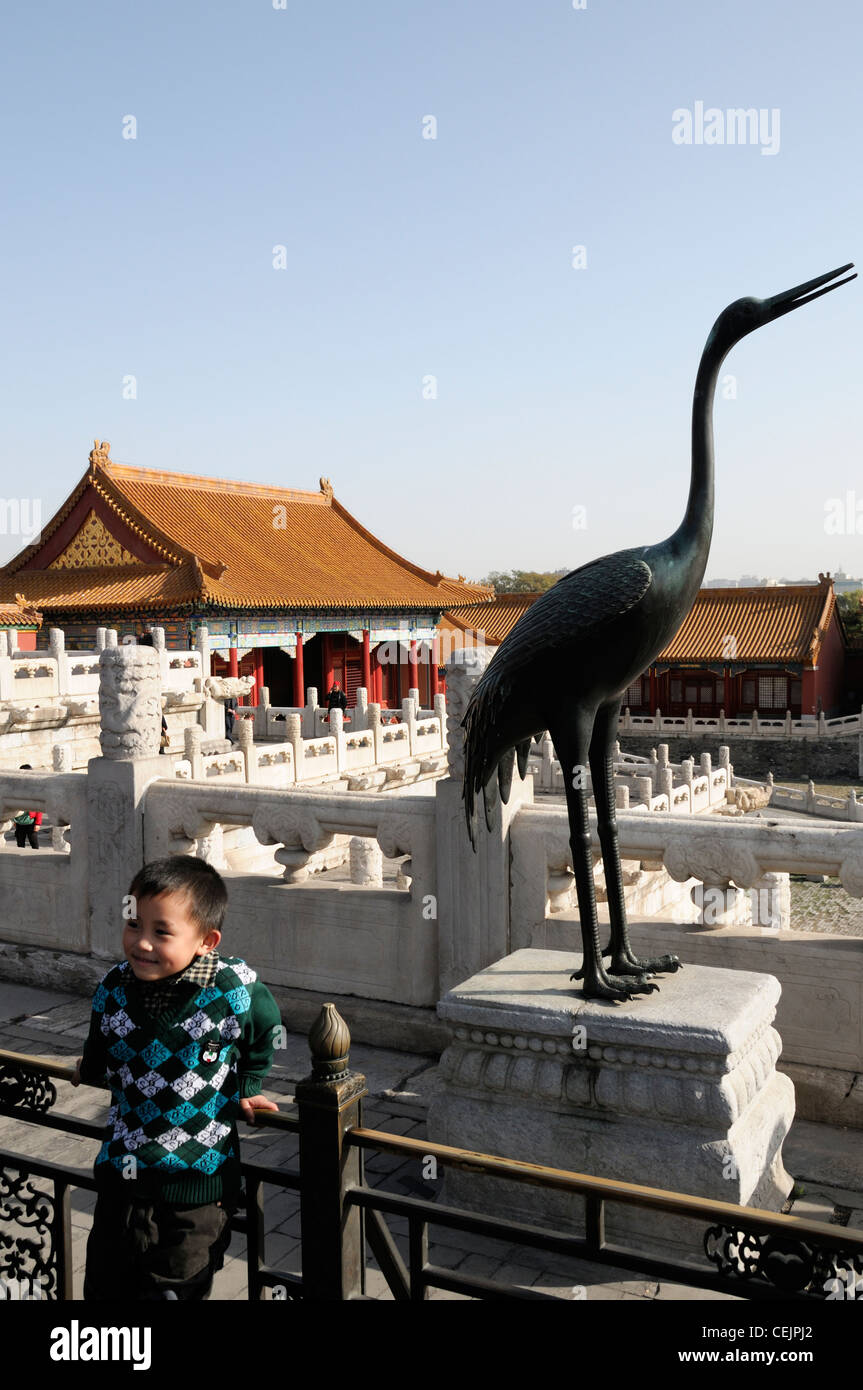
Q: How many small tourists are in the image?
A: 1